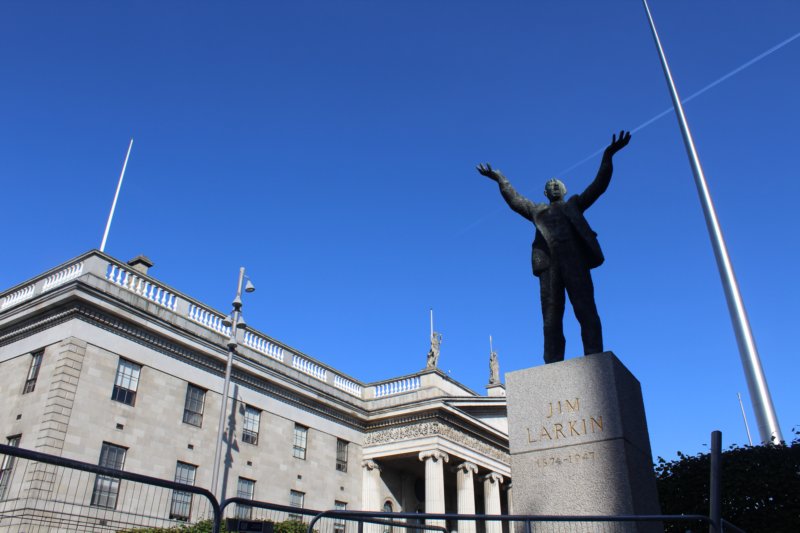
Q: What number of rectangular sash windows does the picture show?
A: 12